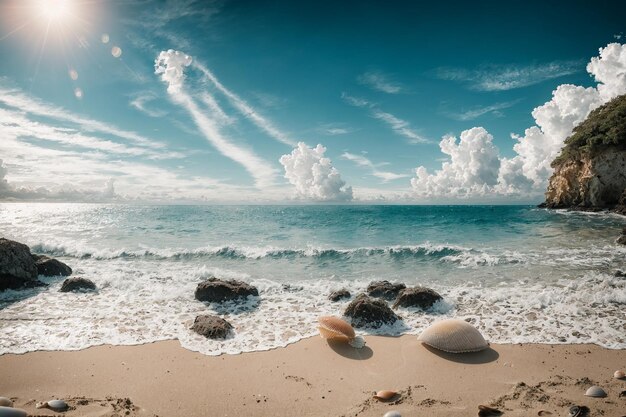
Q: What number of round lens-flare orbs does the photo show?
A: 4